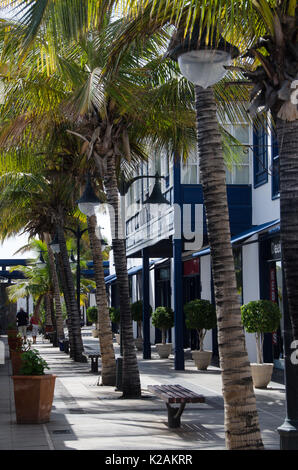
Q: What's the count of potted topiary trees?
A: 6